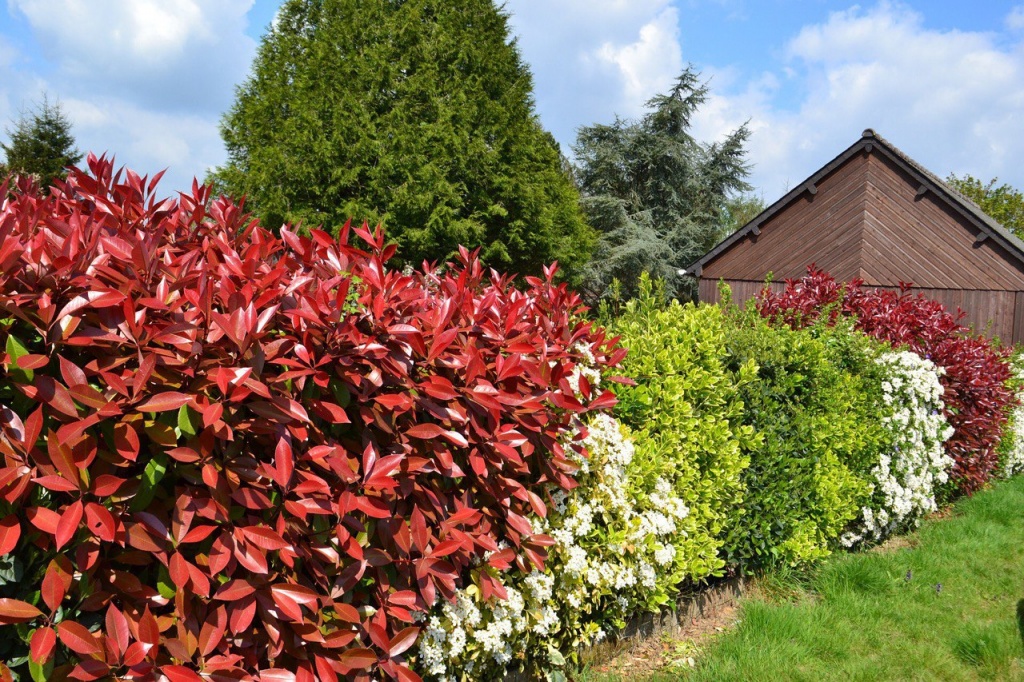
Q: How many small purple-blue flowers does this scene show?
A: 2